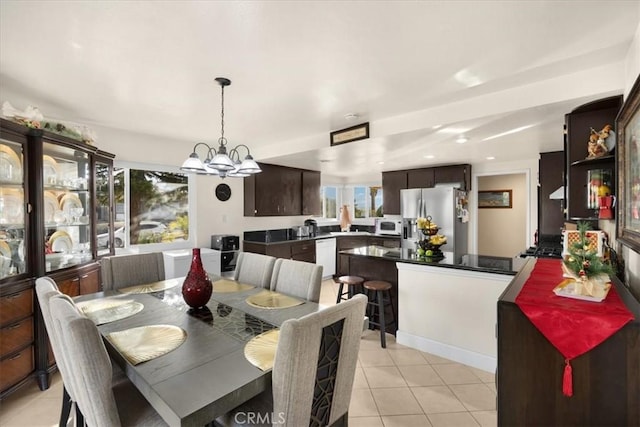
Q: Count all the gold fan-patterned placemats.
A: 6